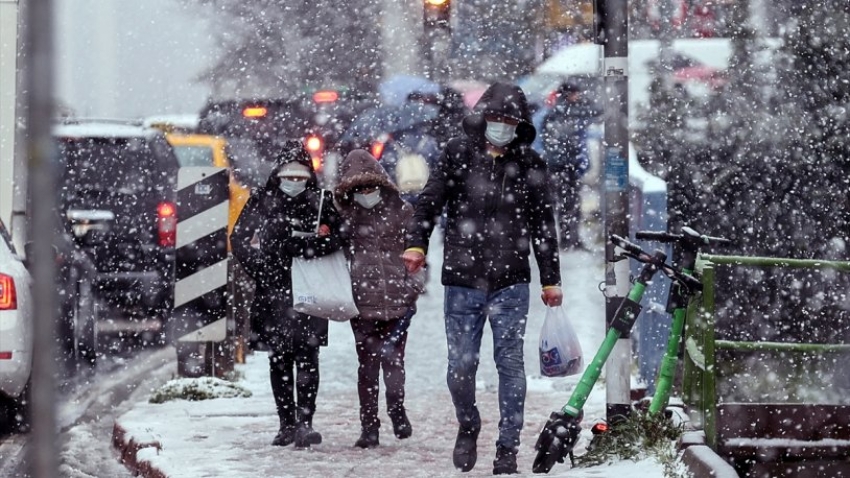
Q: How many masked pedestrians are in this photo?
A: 3